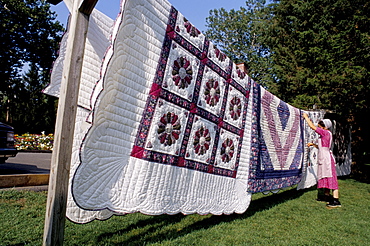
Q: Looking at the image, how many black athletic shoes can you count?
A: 2